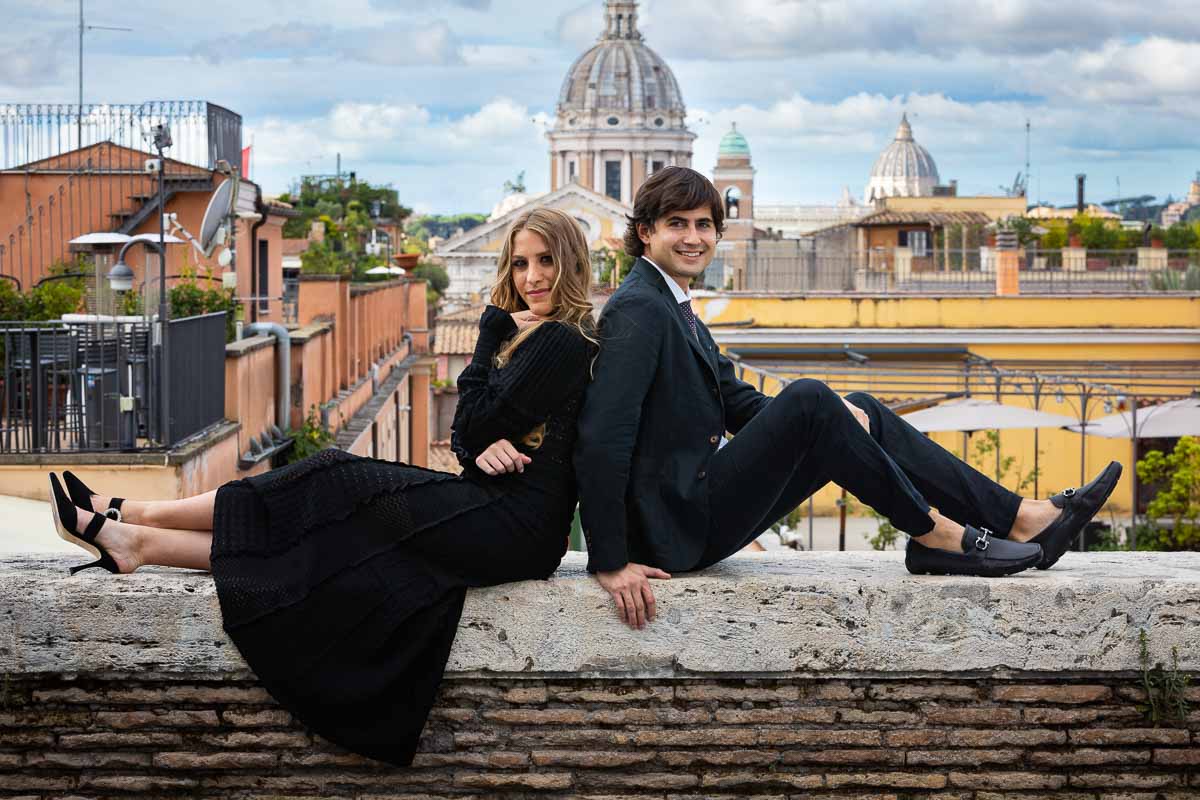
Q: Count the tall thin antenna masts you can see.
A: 2